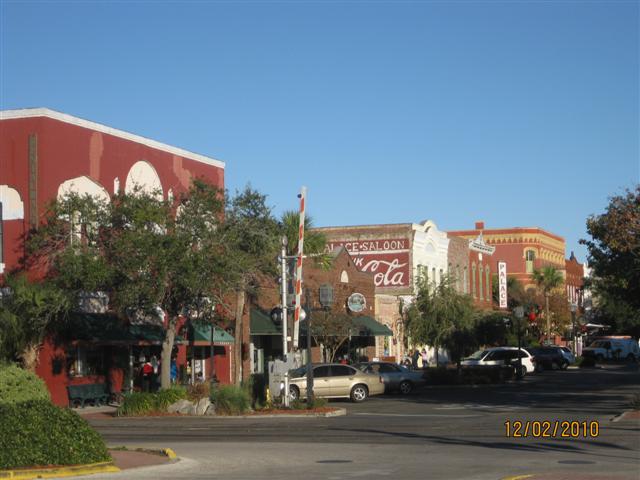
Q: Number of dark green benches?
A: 1